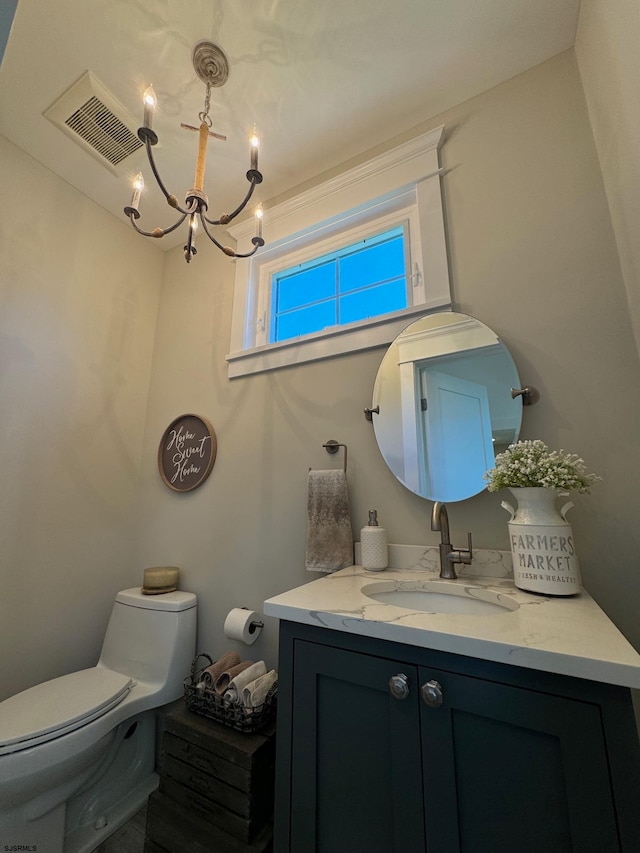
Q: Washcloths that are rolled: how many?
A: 4